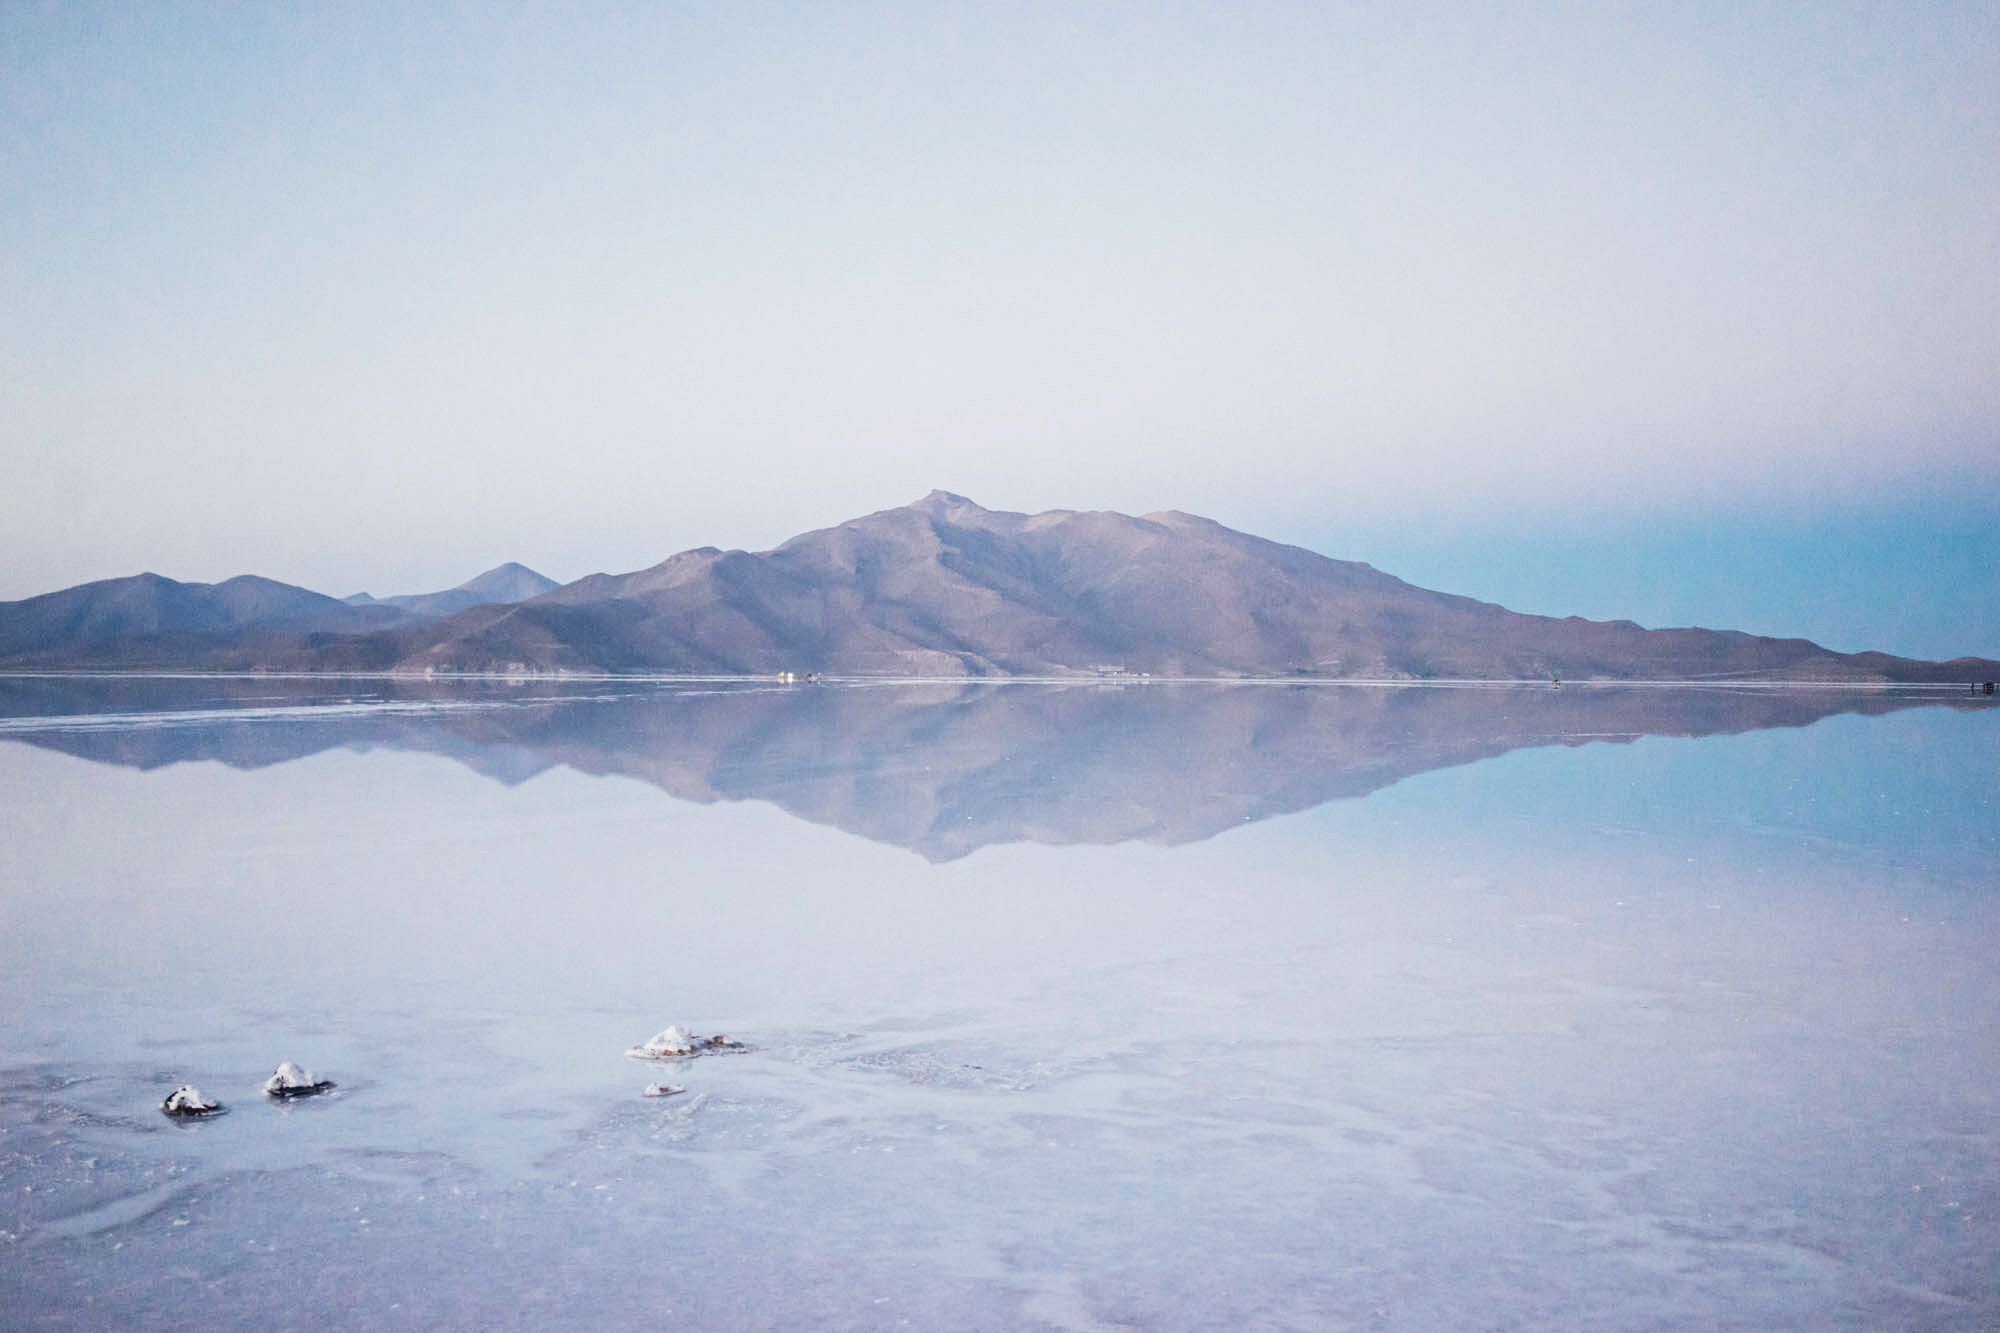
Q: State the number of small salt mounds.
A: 4